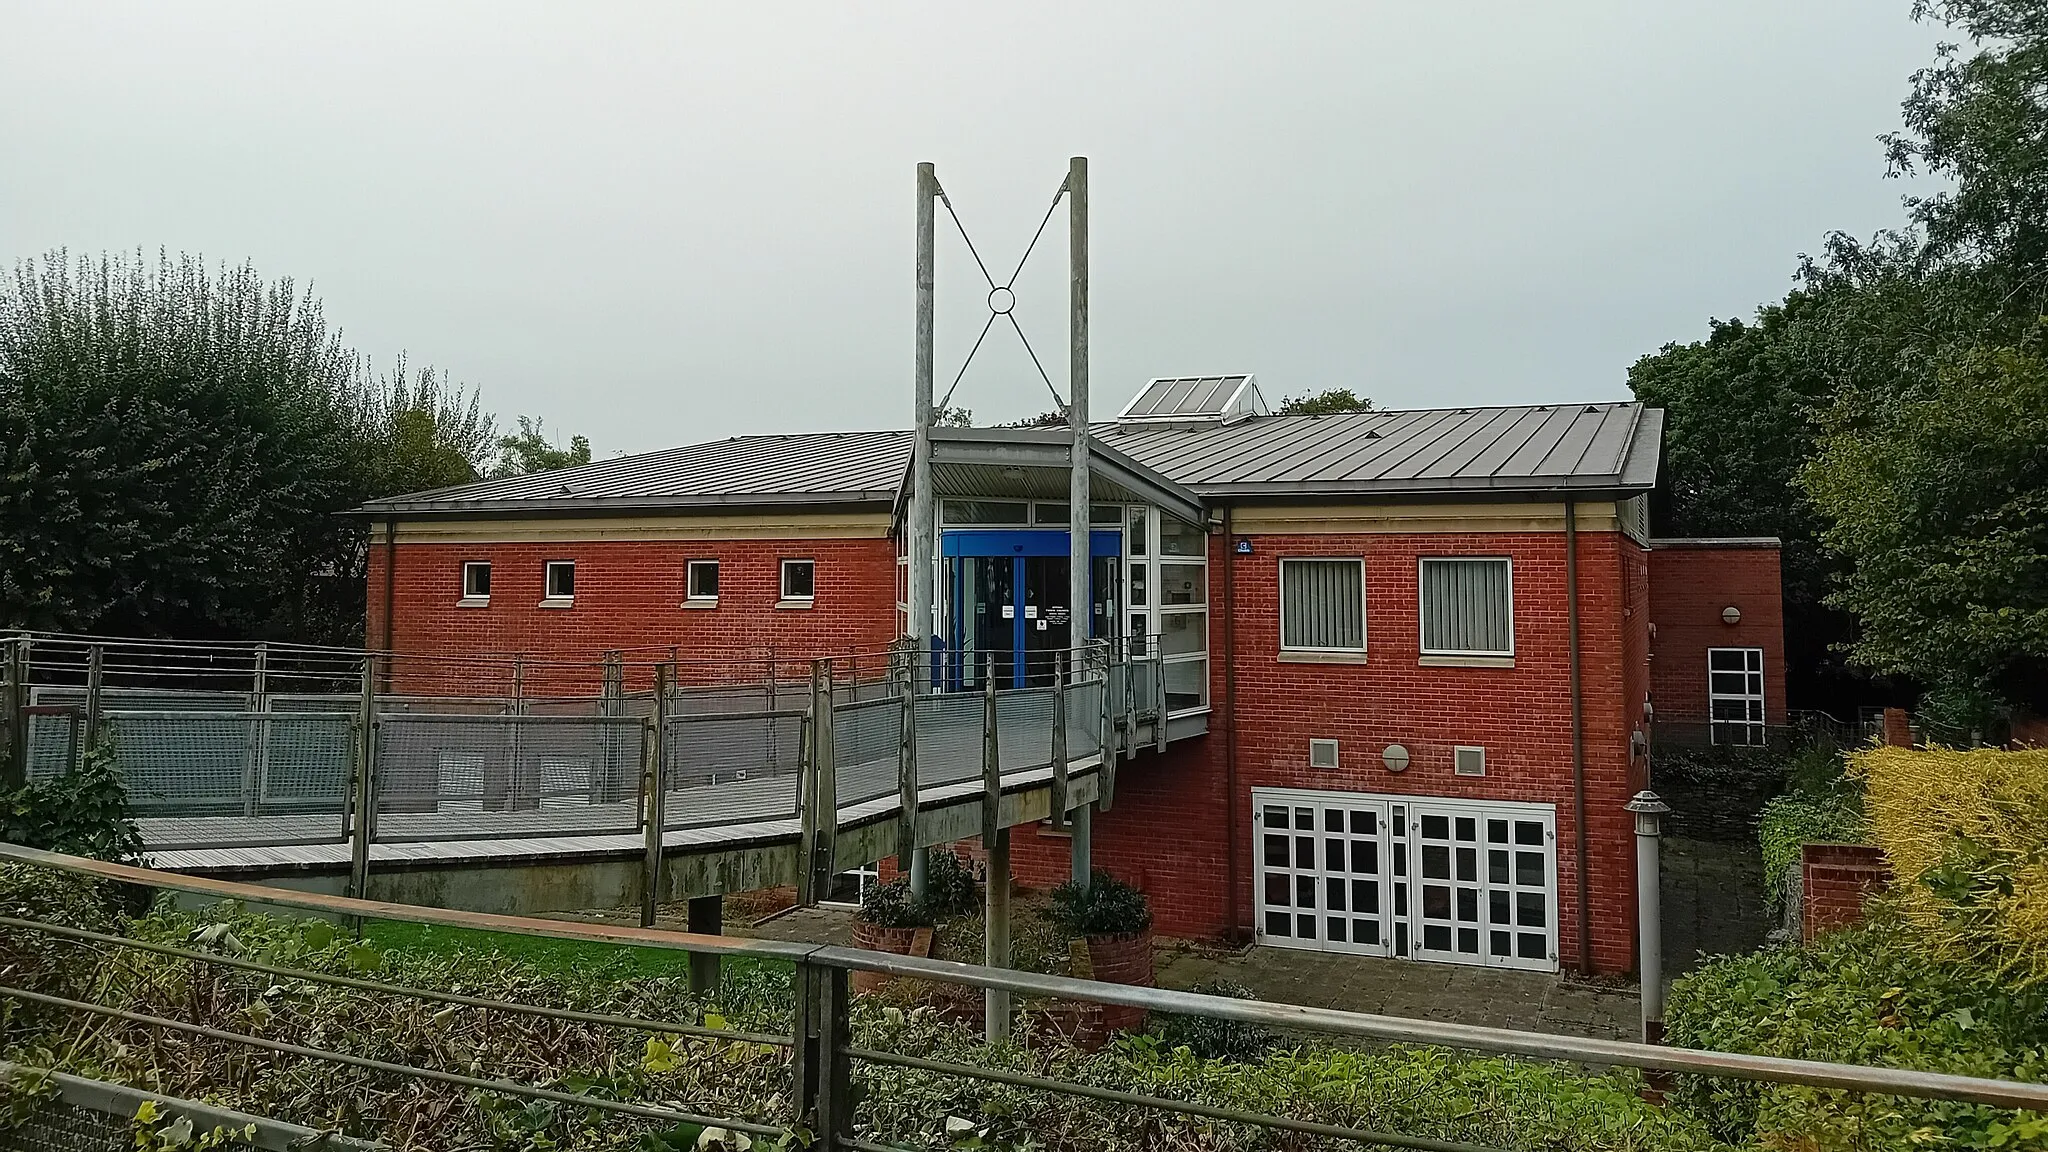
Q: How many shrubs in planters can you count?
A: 2